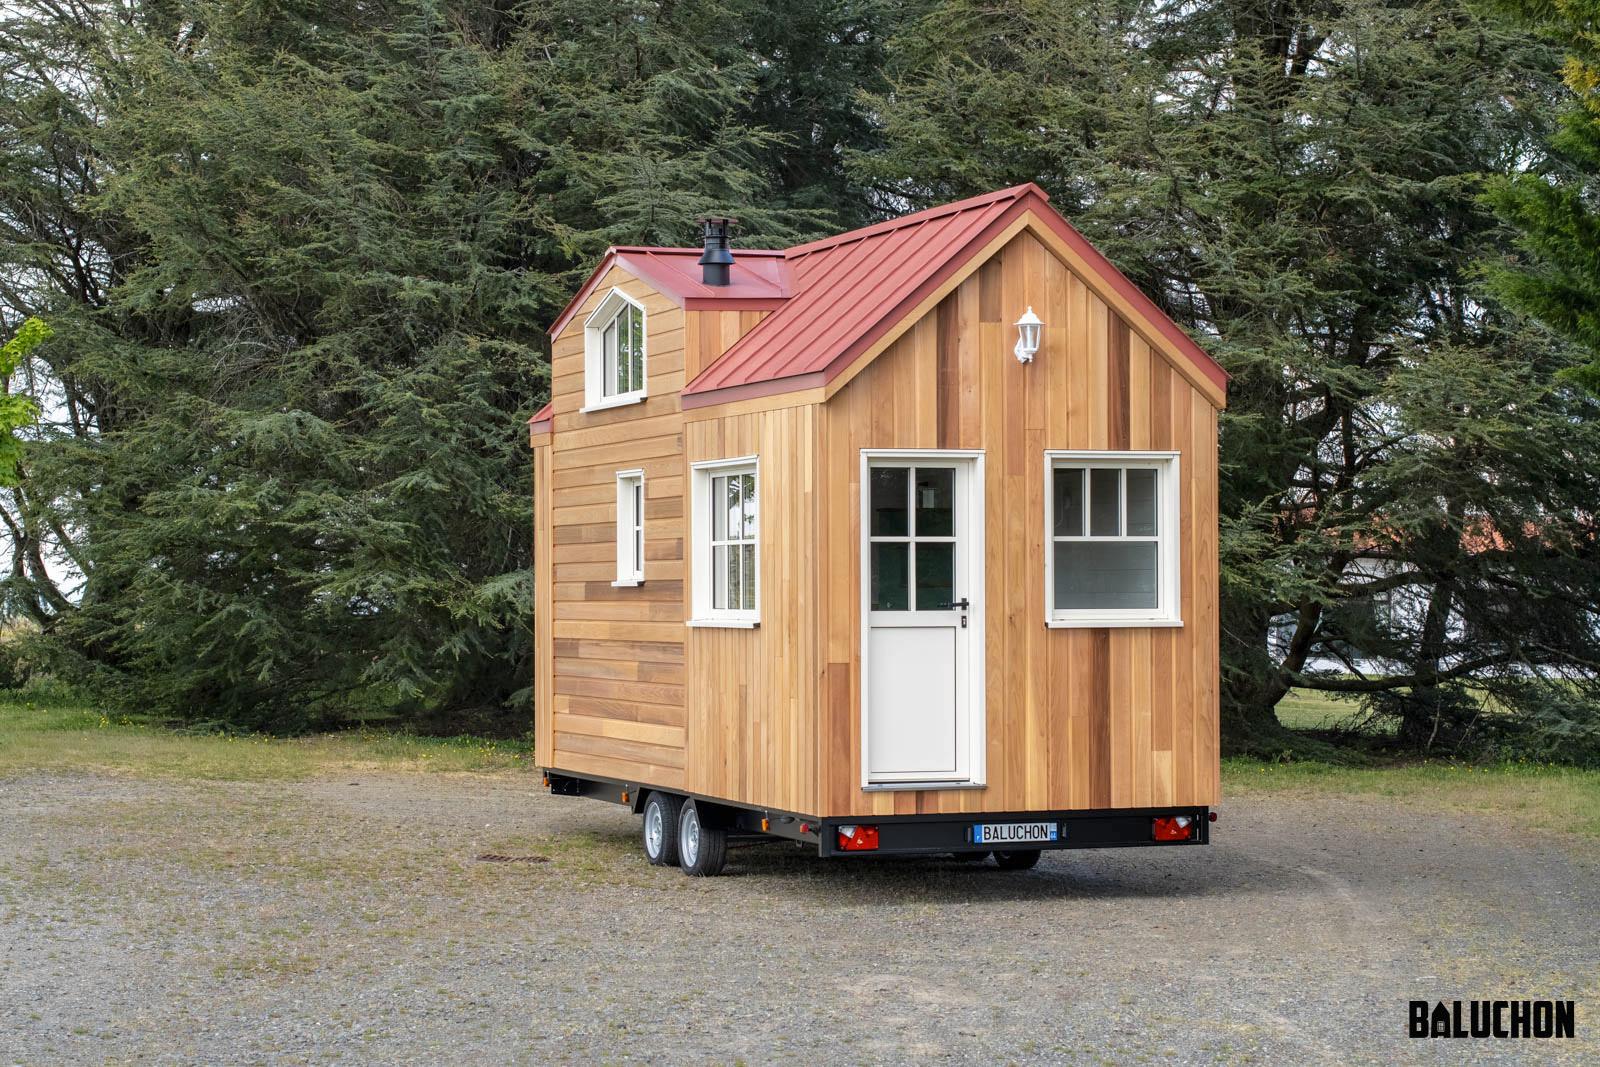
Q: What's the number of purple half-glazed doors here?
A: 0